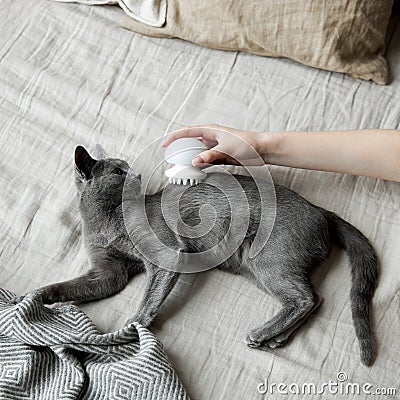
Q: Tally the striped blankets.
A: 1